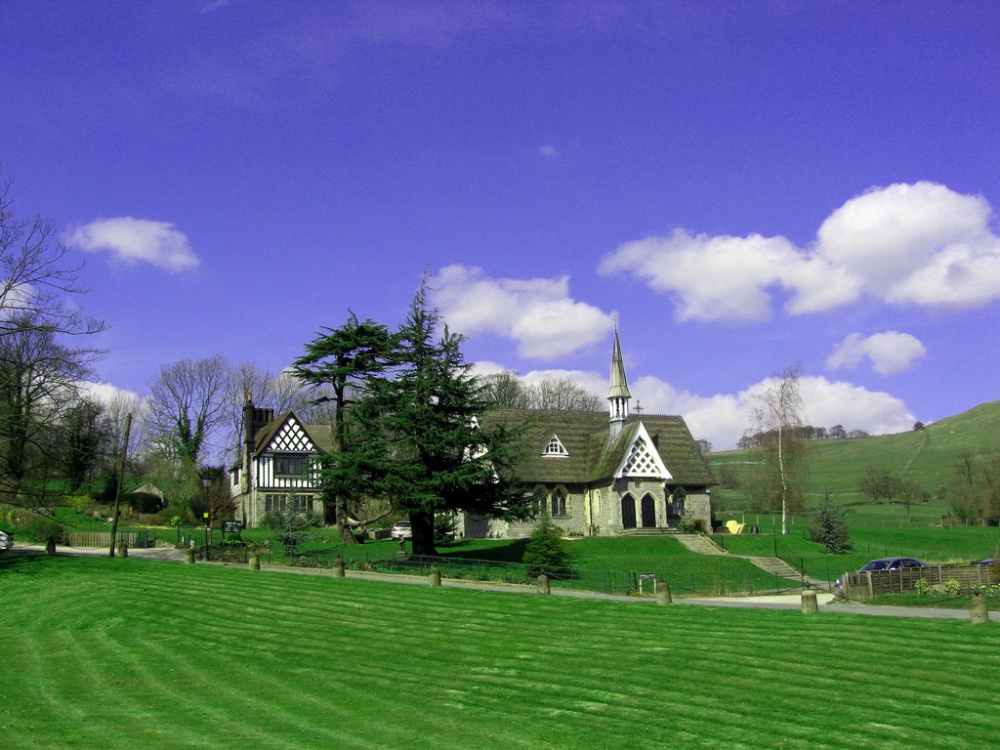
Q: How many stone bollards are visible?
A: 10